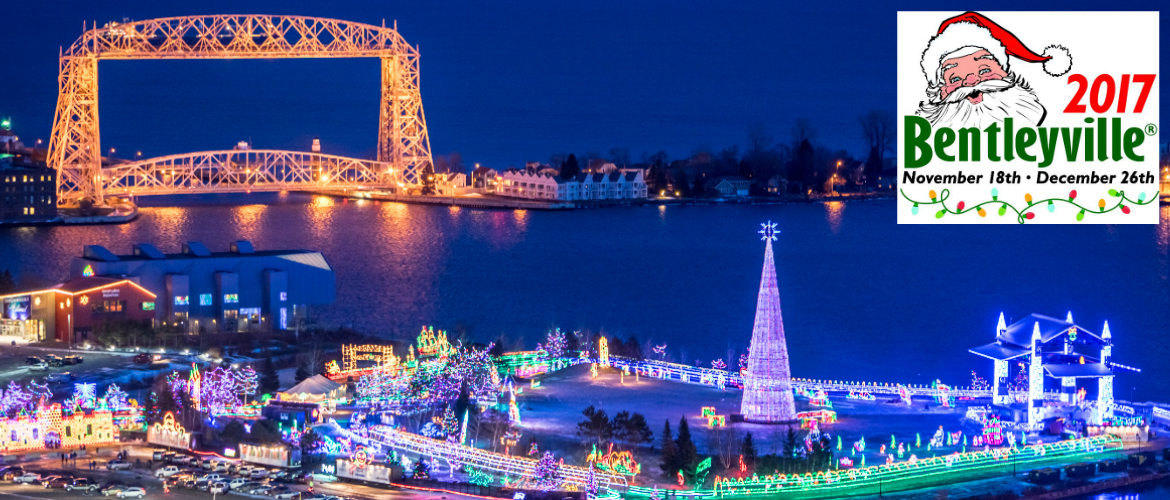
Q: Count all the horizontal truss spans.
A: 2